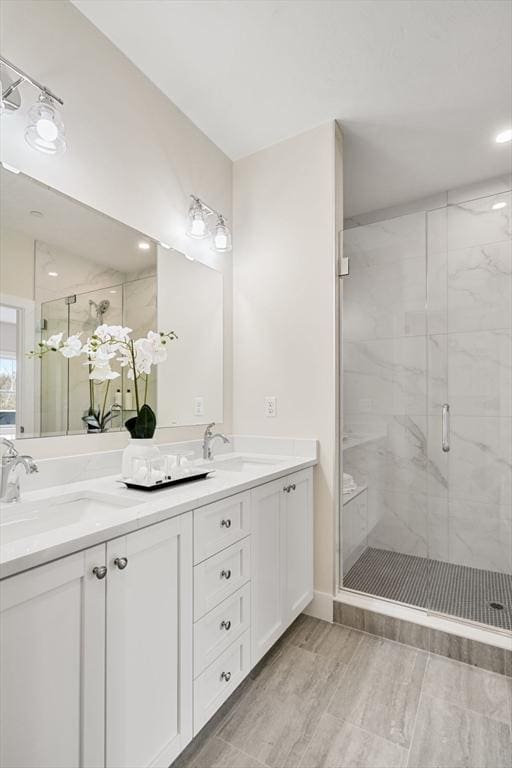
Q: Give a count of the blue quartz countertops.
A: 0